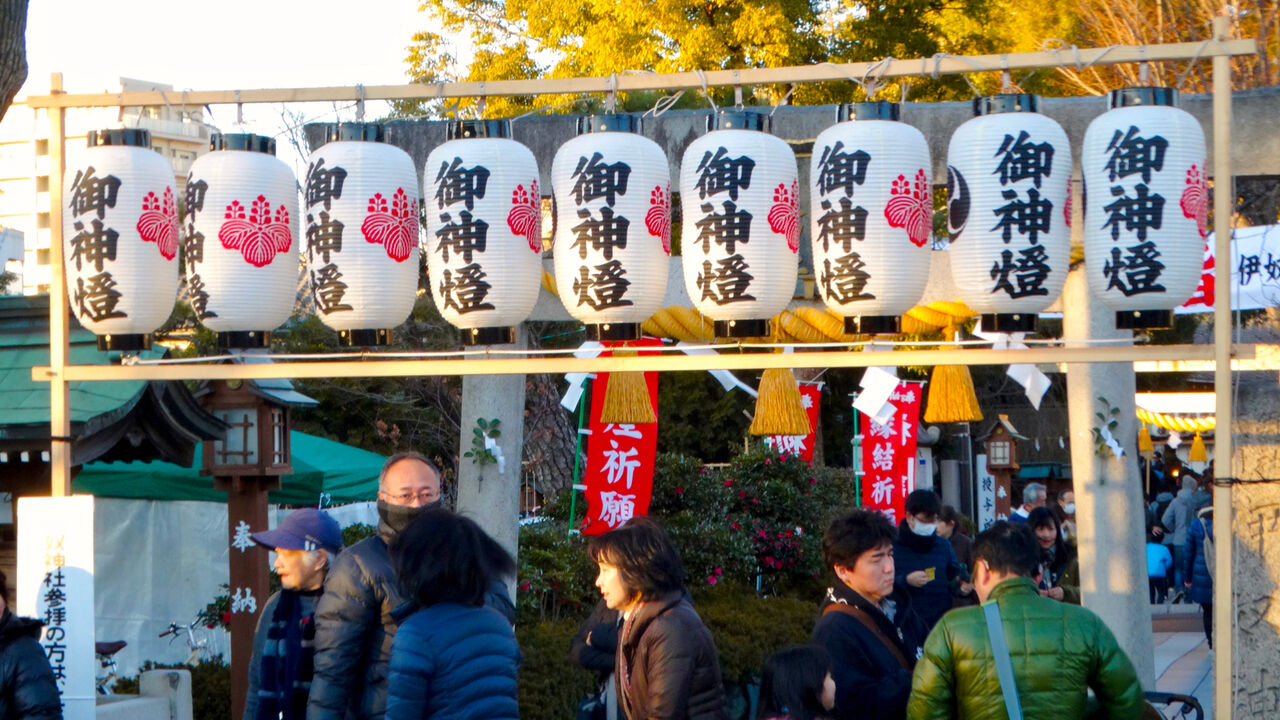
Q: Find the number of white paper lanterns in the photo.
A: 9